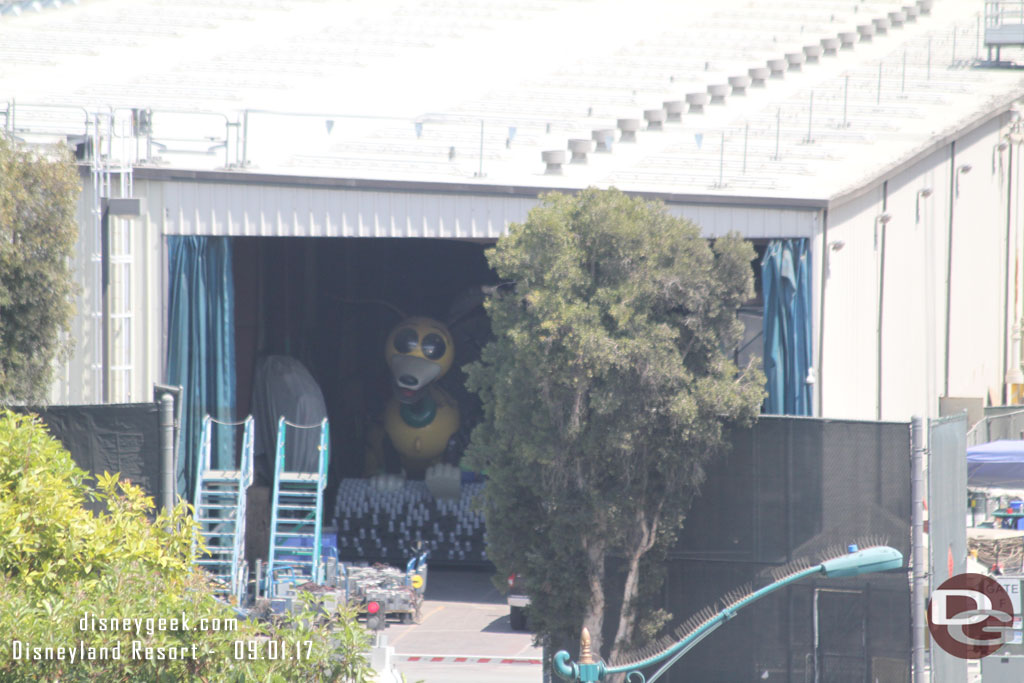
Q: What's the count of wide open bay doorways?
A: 1